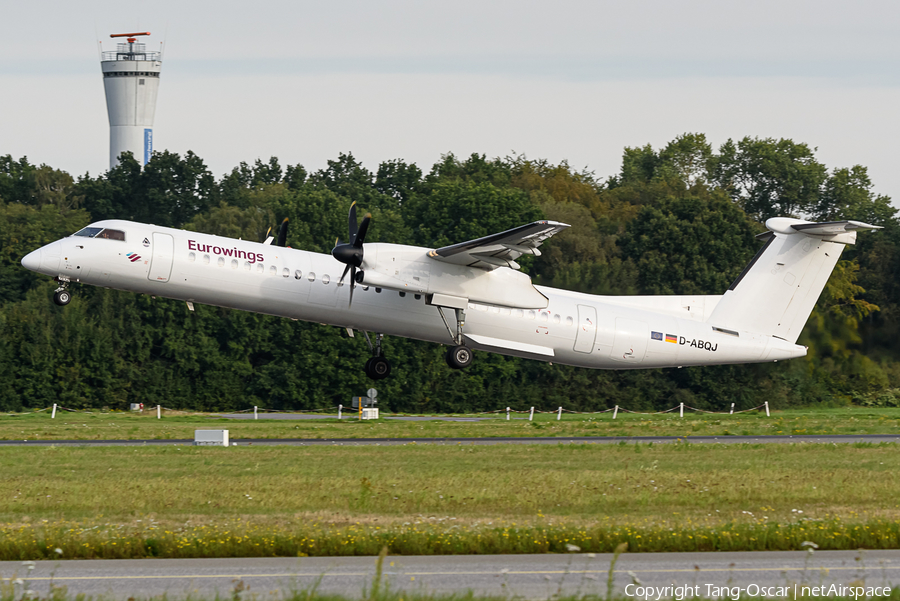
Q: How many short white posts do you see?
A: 11